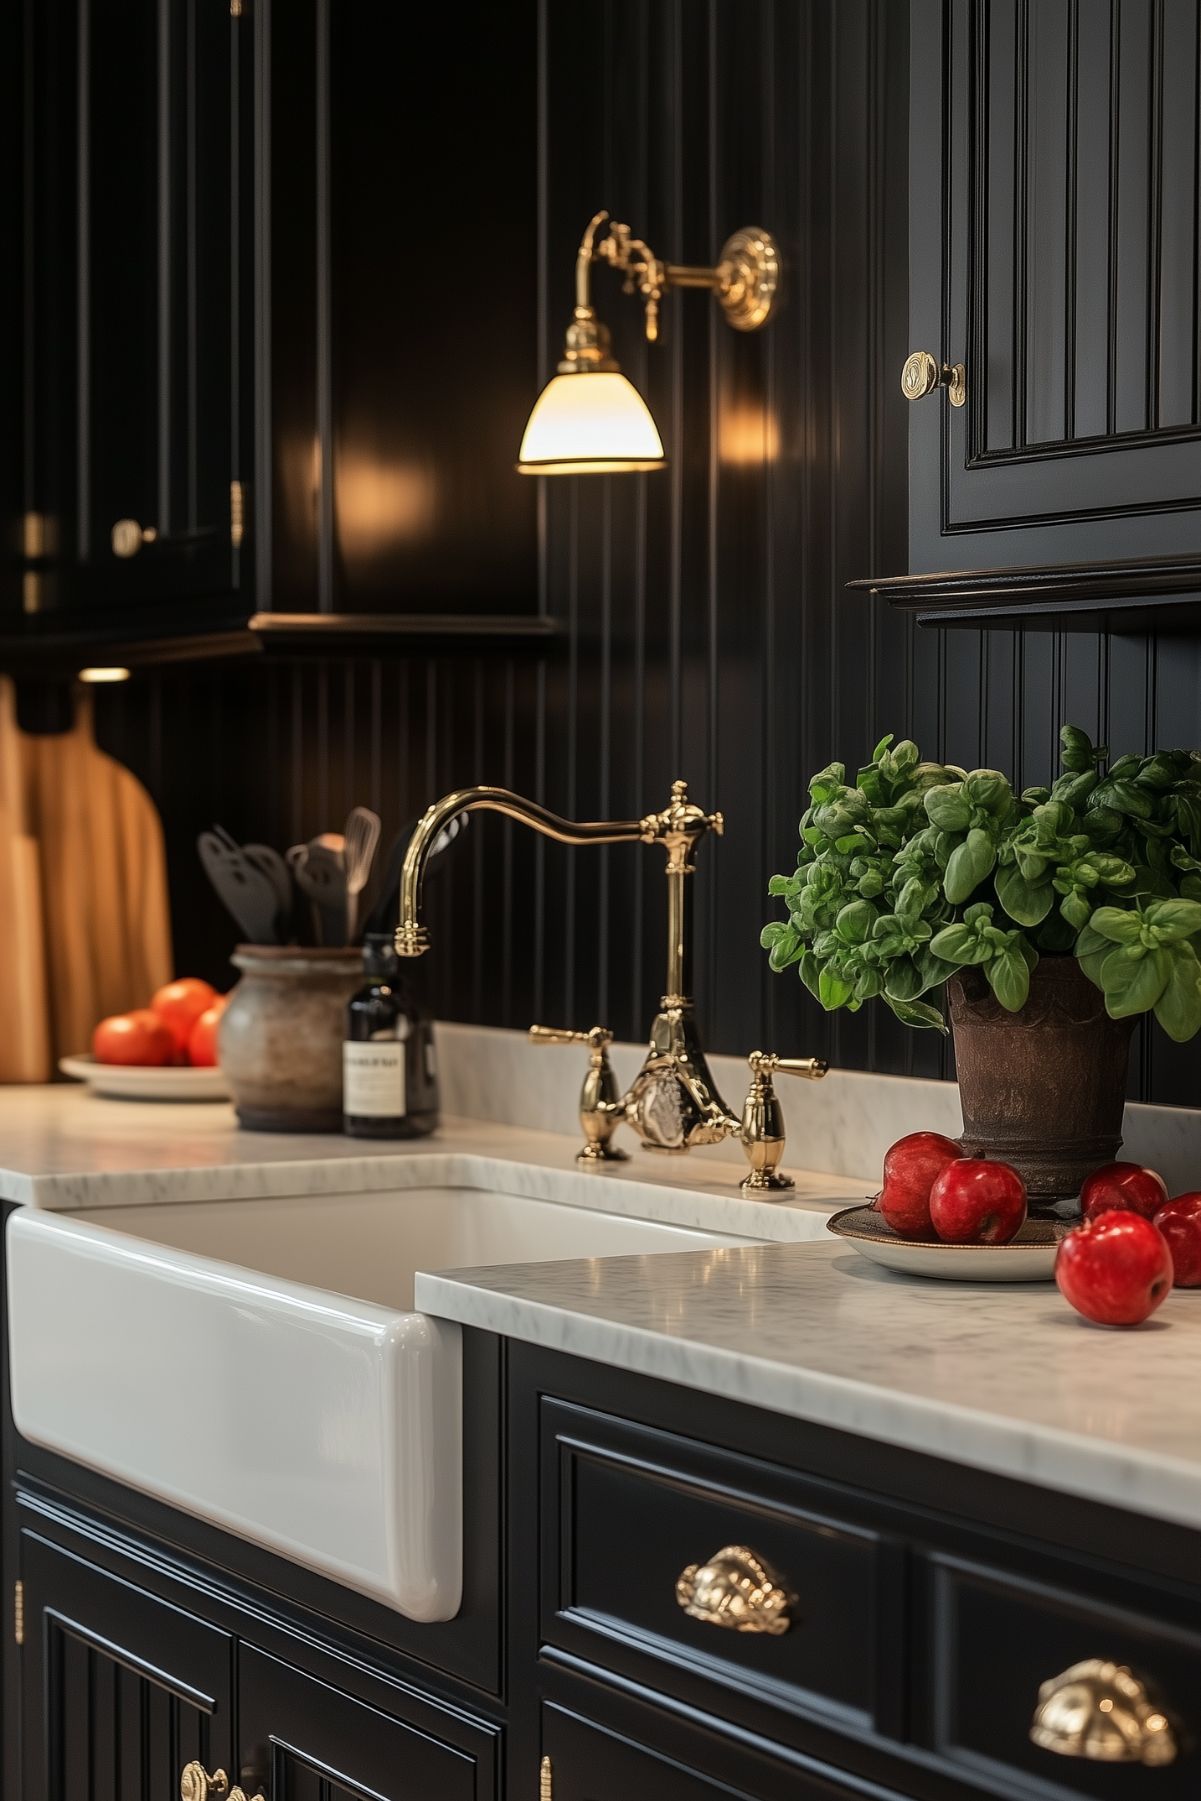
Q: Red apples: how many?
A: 5